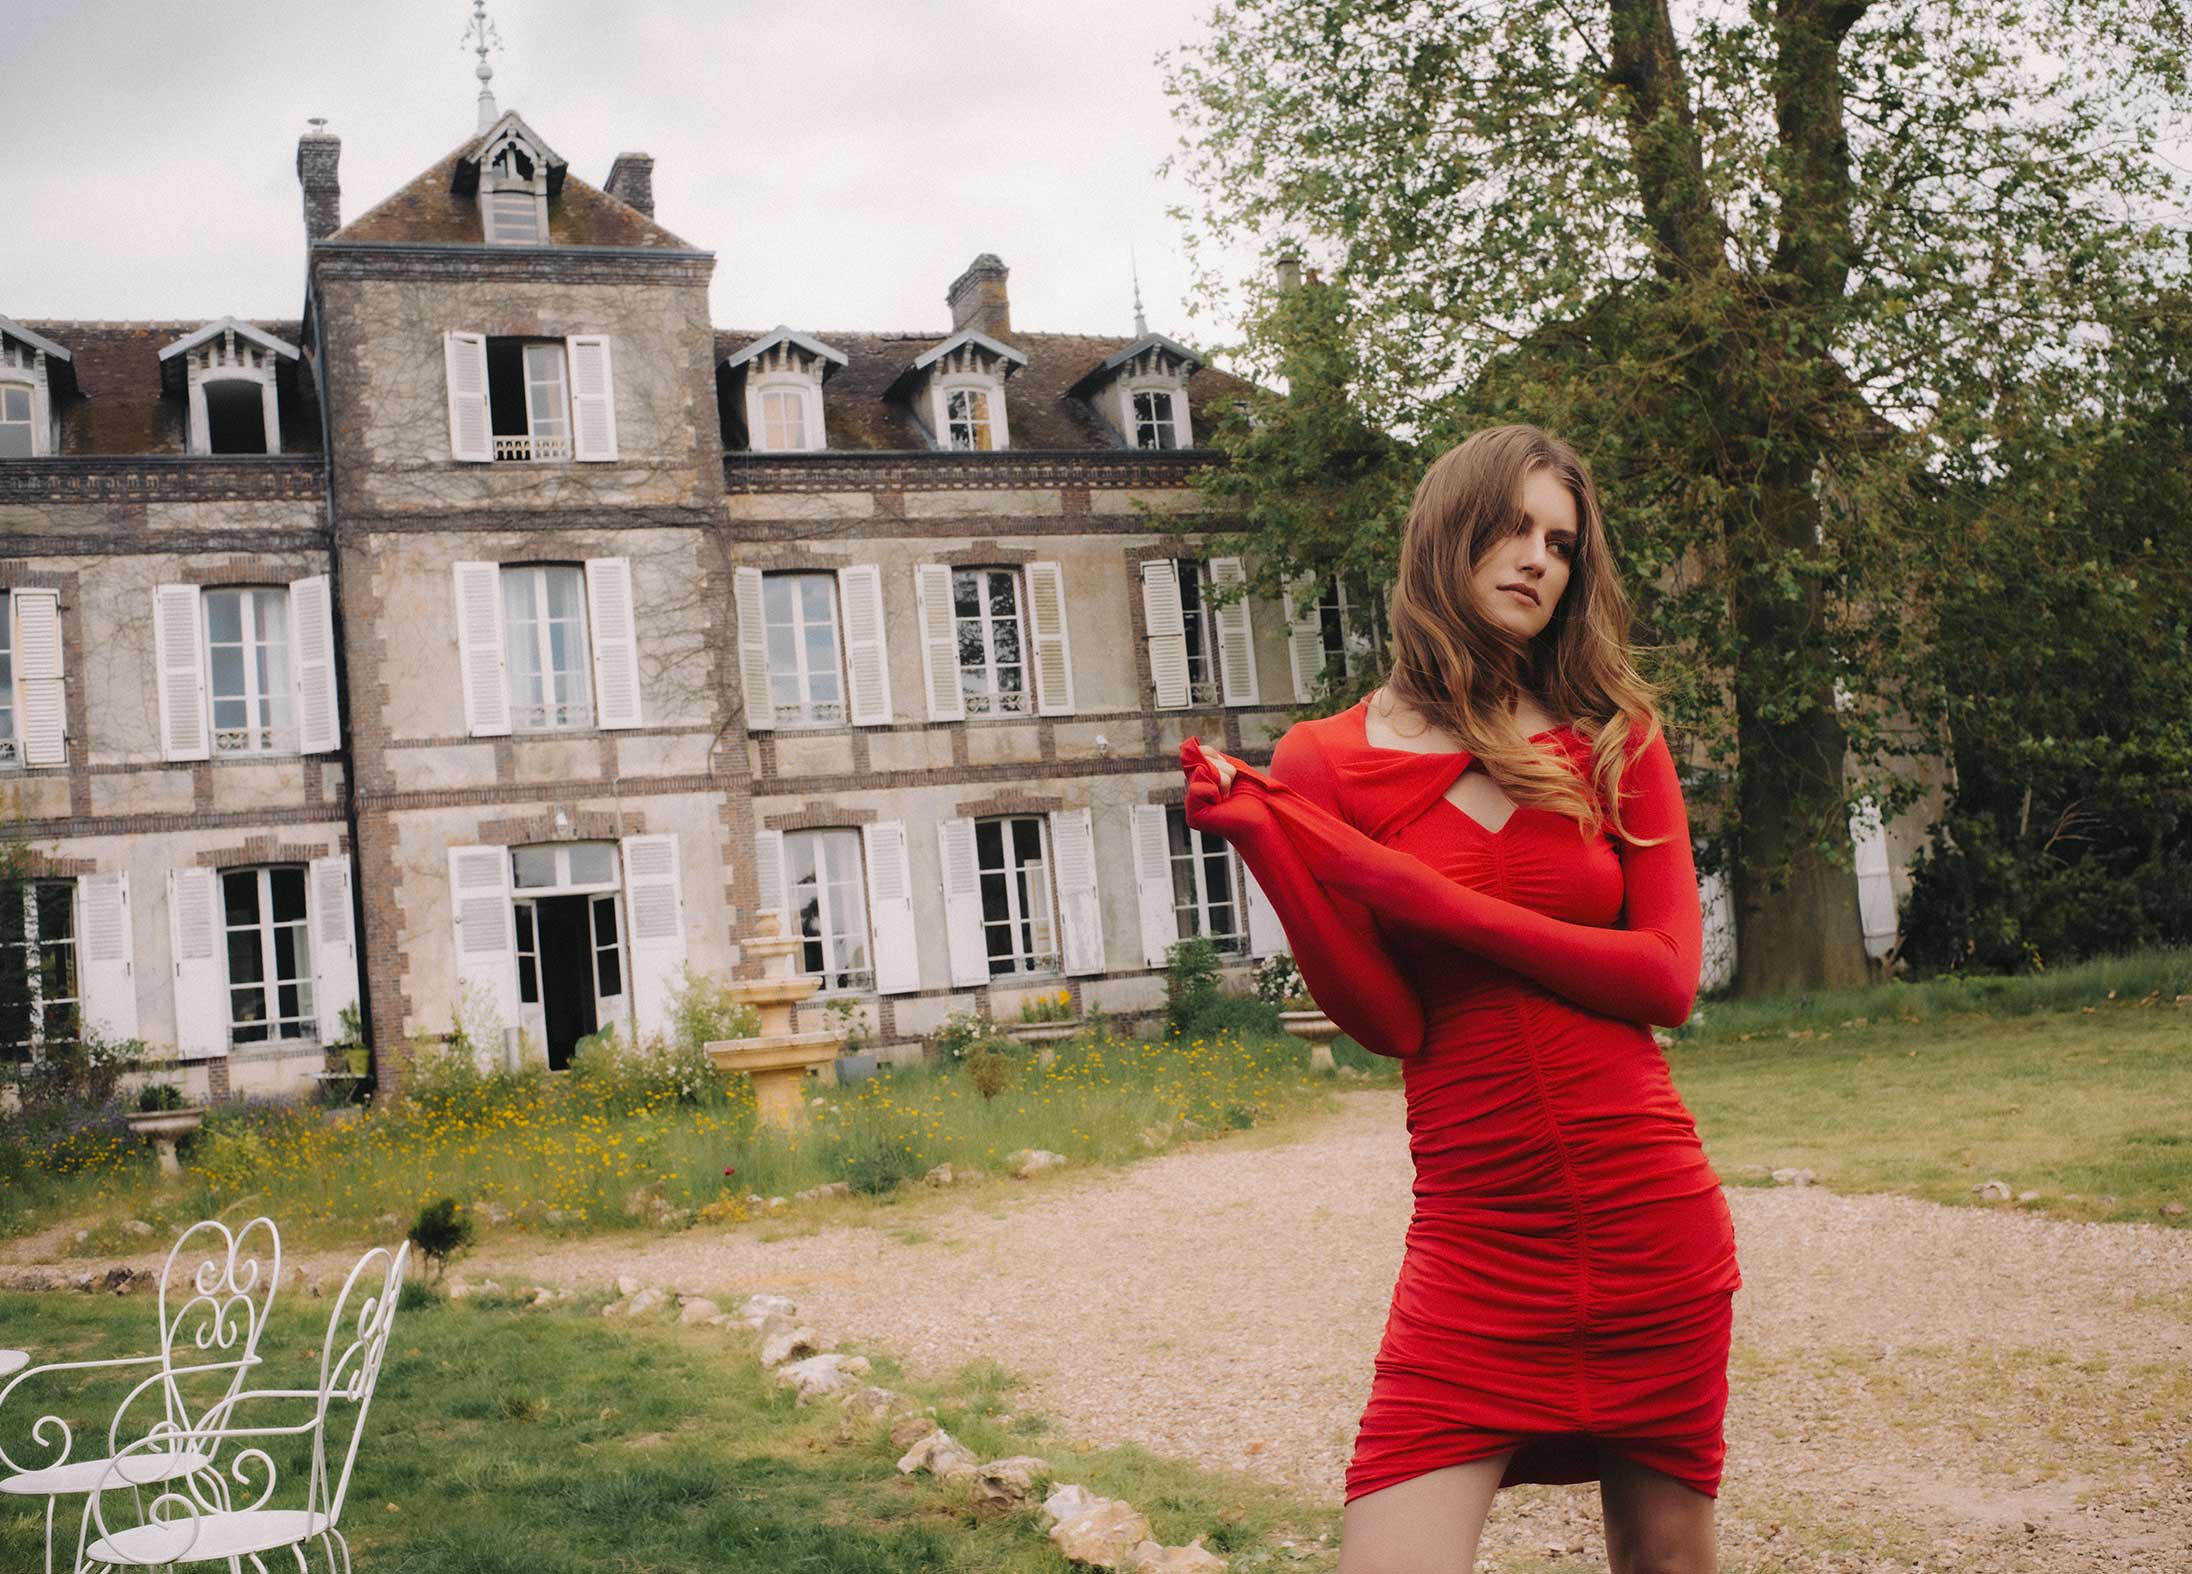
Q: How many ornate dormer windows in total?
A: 6